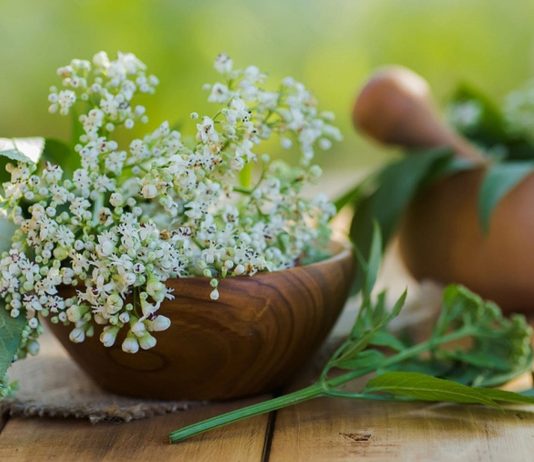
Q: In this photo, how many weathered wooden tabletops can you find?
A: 1